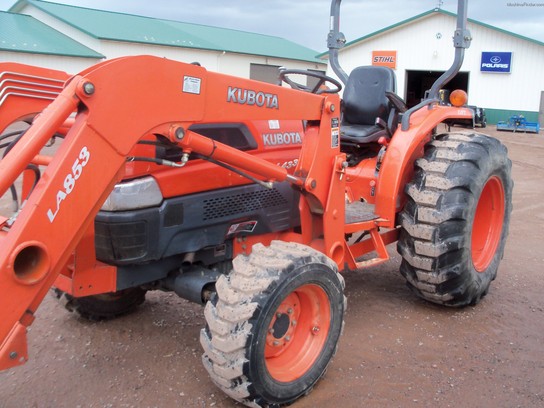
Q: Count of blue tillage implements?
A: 1